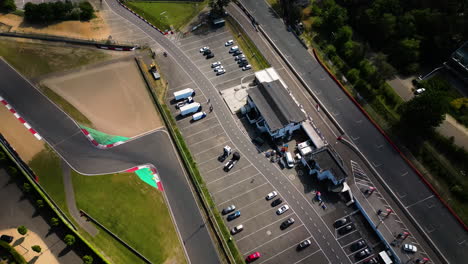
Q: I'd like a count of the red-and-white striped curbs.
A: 3